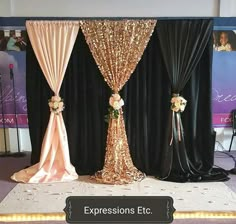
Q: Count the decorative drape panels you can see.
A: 3